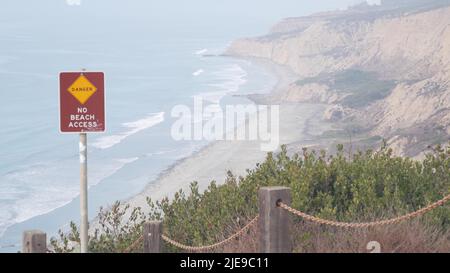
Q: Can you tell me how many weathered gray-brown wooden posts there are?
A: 3